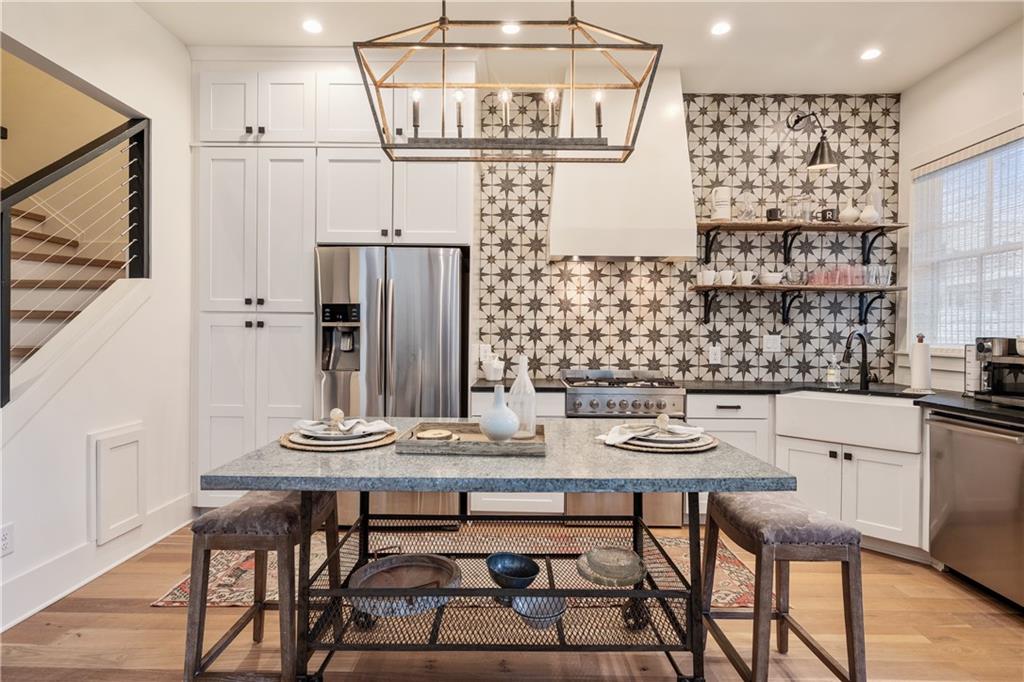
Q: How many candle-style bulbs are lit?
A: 5